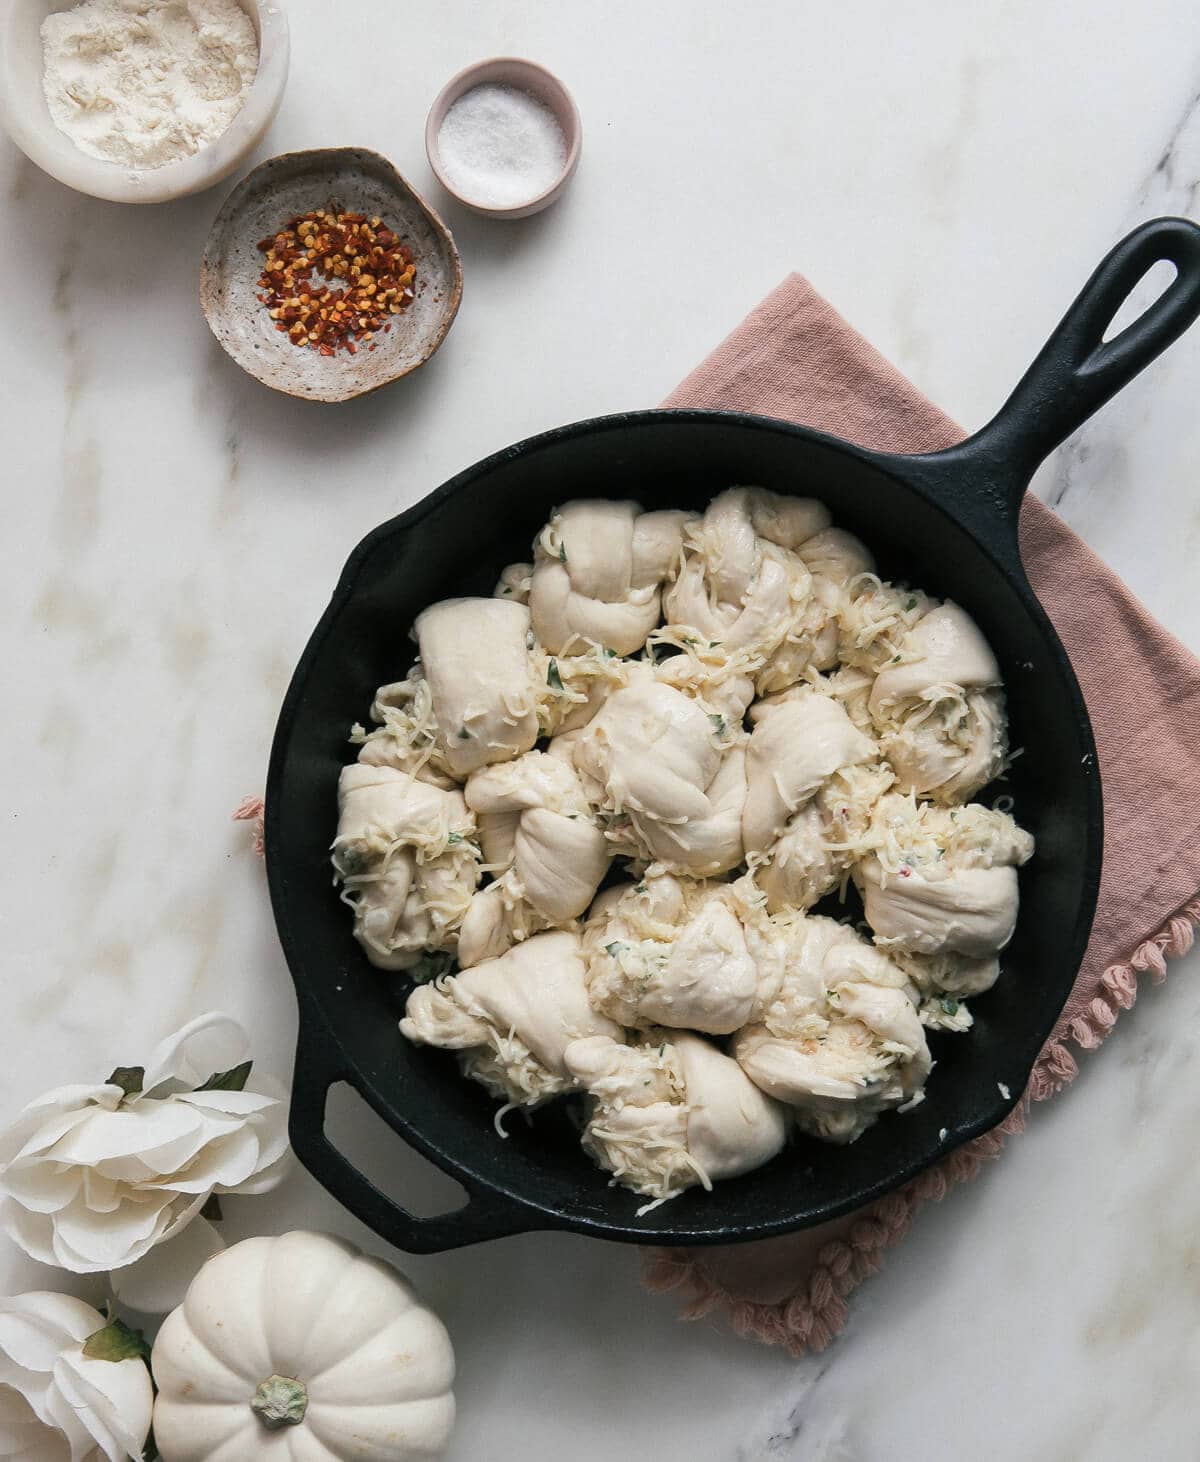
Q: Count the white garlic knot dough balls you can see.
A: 13